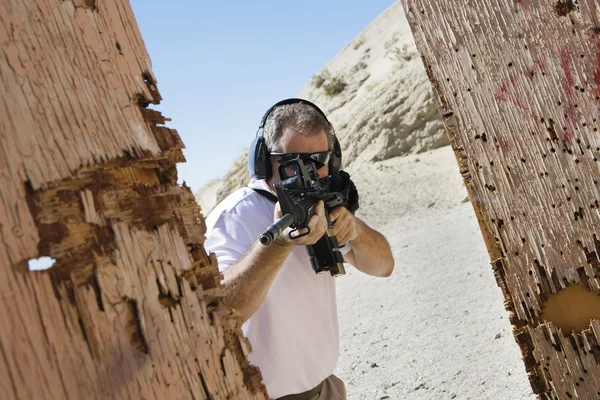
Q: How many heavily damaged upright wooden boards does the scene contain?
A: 2